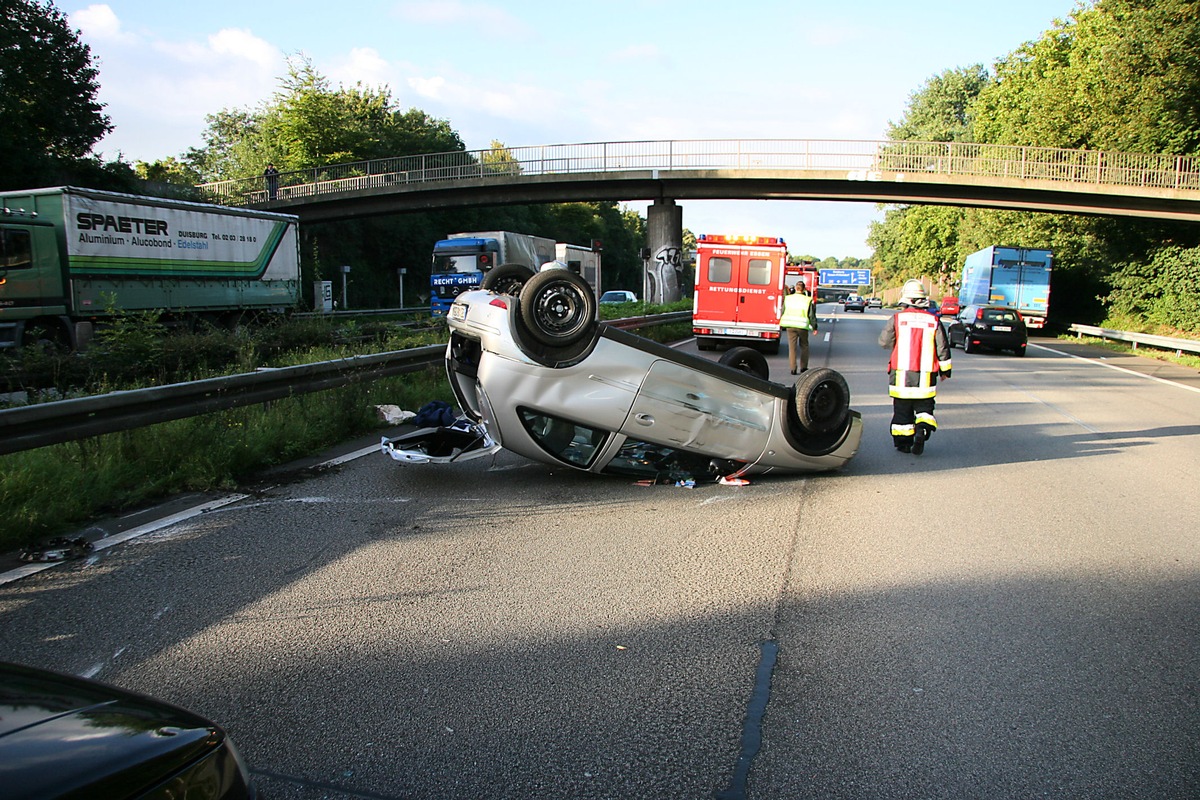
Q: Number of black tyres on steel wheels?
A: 4